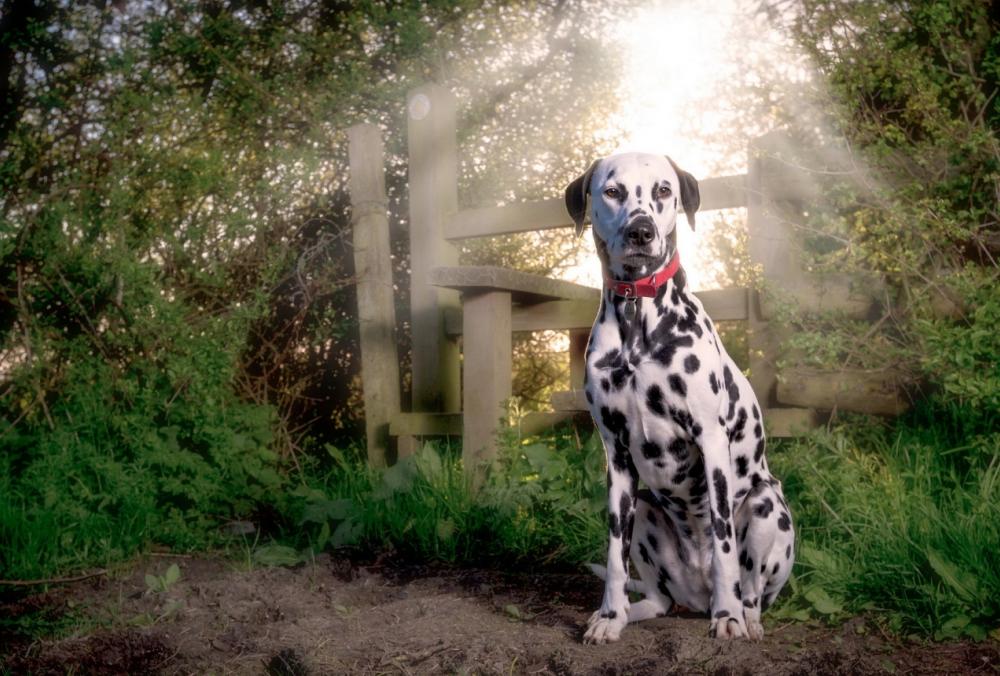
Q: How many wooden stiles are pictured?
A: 1